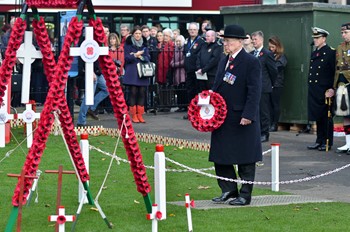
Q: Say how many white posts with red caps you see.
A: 3